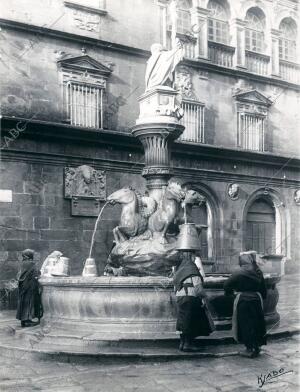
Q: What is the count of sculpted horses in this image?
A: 3